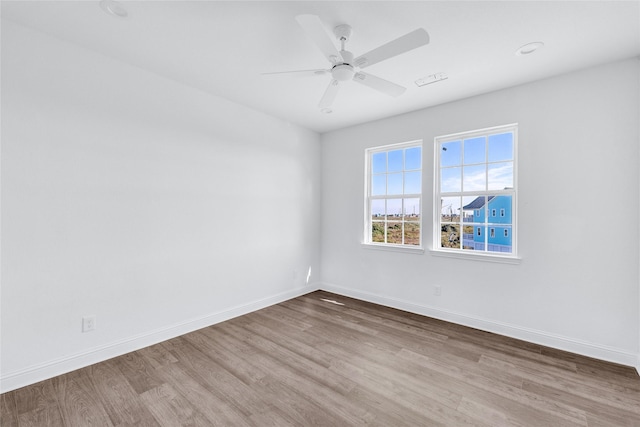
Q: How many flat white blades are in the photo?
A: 5